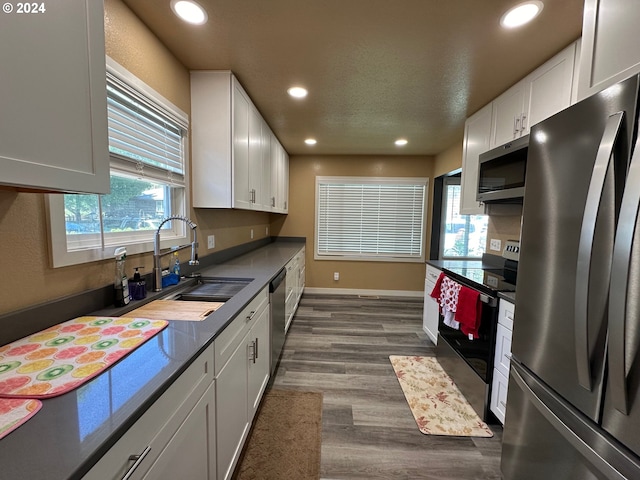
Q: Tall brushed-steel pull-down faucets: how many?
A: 1